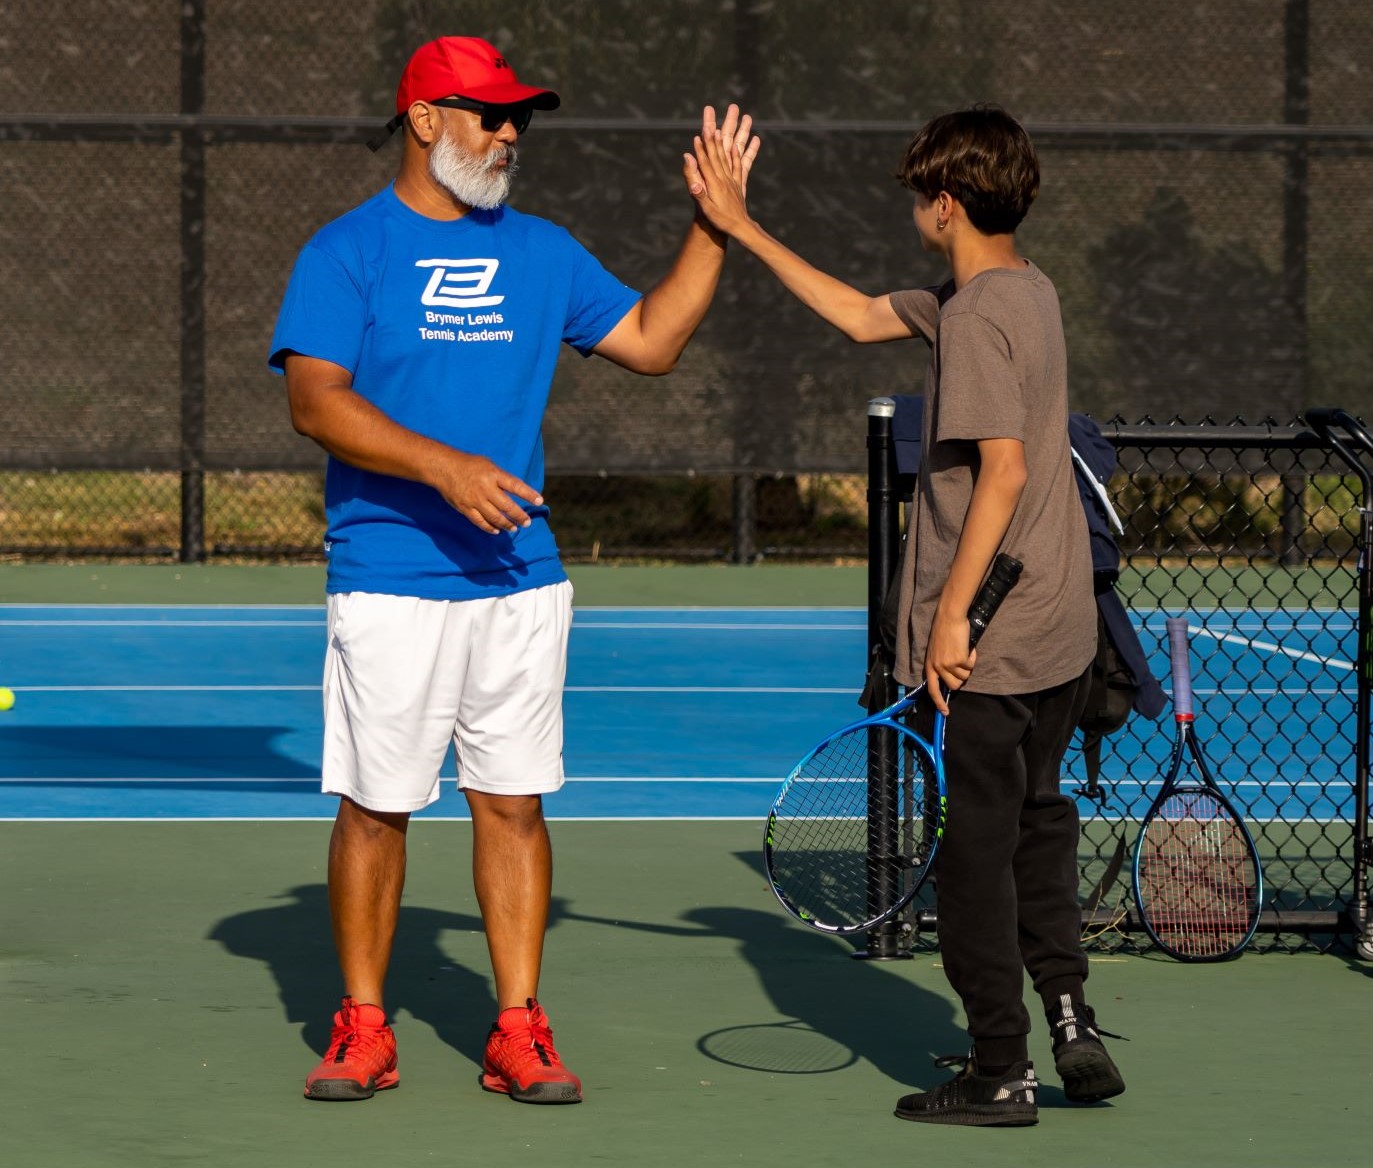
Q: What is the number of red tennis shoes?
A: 2